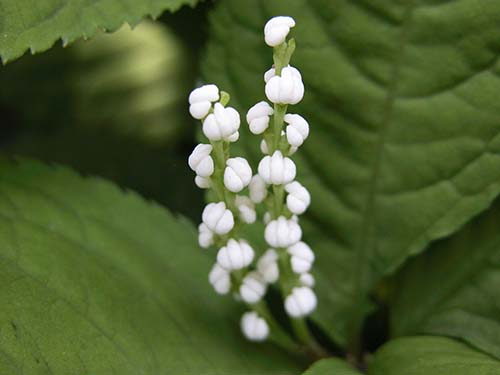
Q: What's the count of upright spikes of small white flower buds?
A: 2